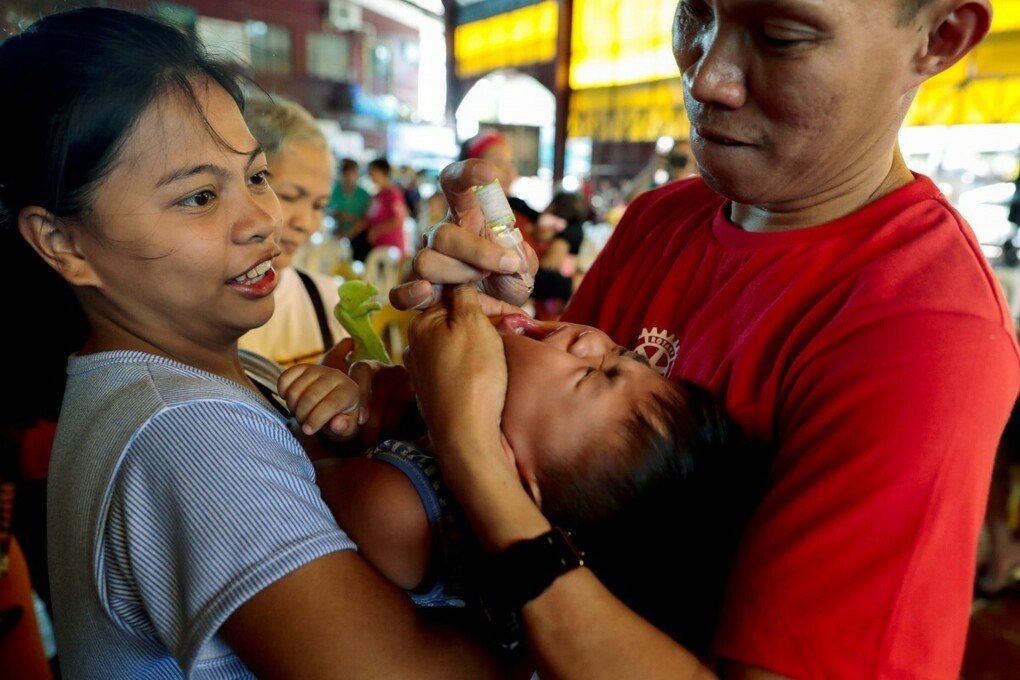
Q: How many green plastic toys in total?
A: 1